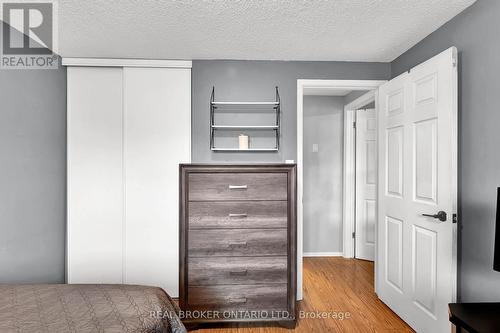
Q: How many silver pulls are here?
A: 5